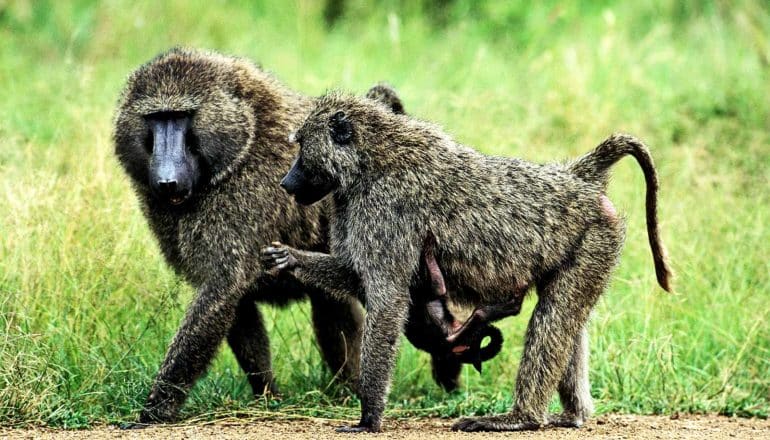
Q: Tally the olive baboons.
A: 3